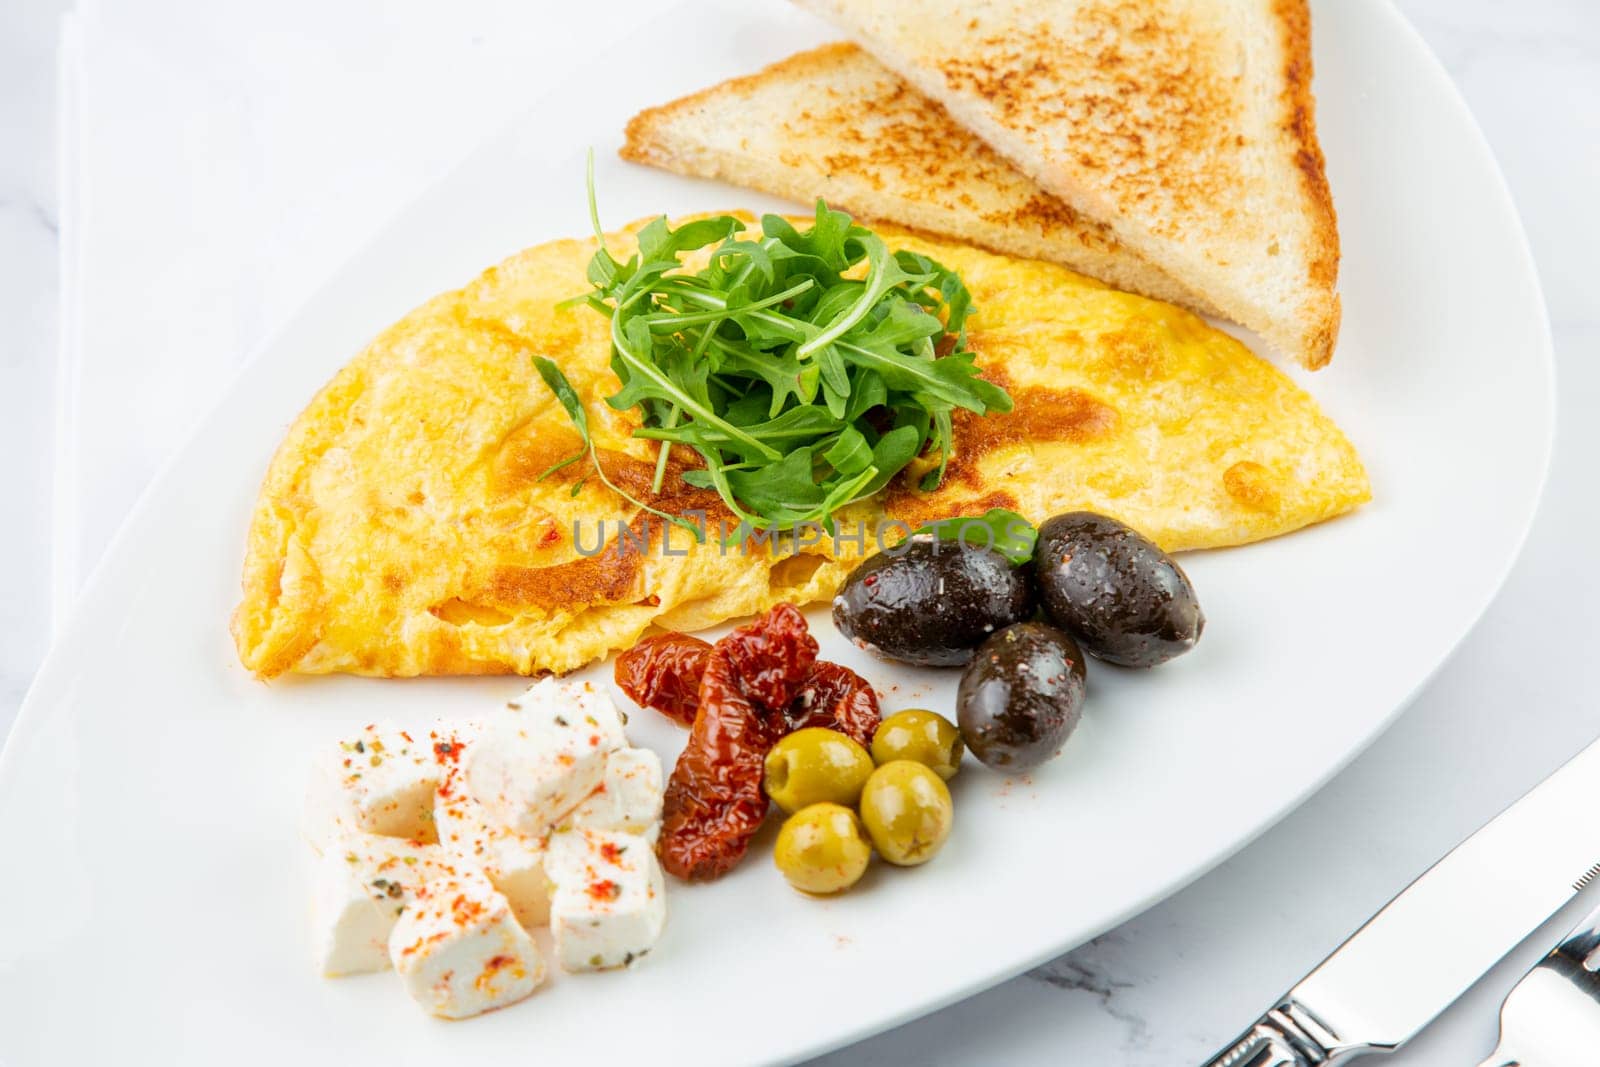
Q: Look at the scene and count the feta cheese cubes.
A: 7